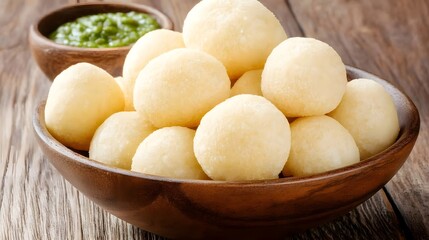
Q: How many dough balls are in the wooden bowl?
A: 12